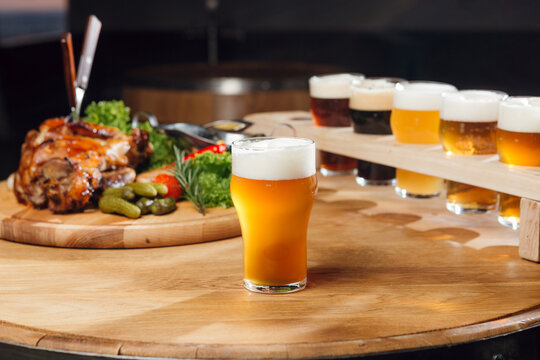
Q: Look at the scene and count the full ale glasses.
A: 6